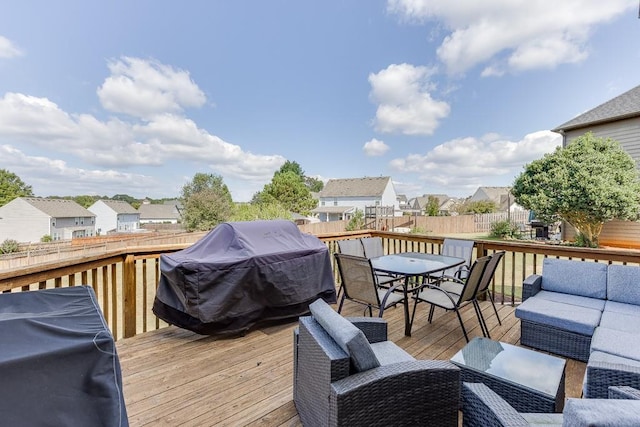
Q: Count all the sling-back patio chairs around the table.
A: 6